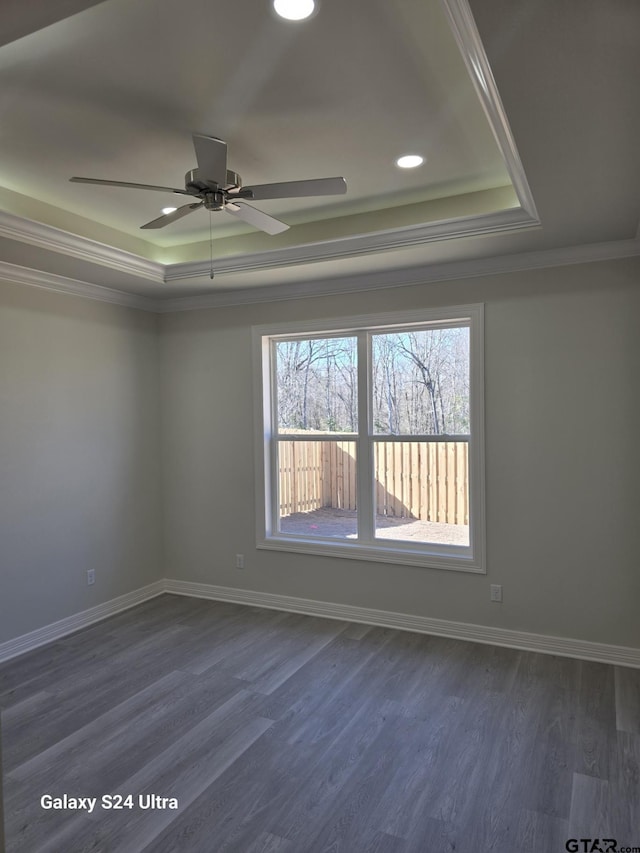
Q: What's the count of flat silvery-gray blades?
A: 5